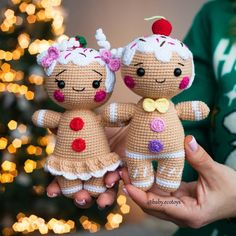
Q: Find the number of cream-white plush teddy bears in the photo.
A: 0